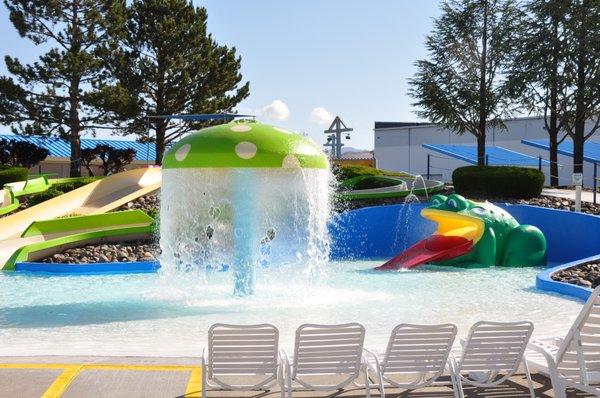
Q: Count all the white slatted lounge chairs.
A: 5